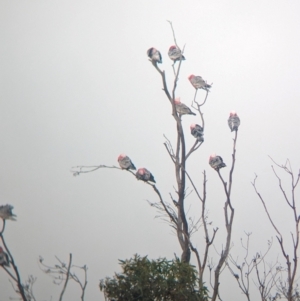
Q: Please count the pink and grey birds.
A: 11